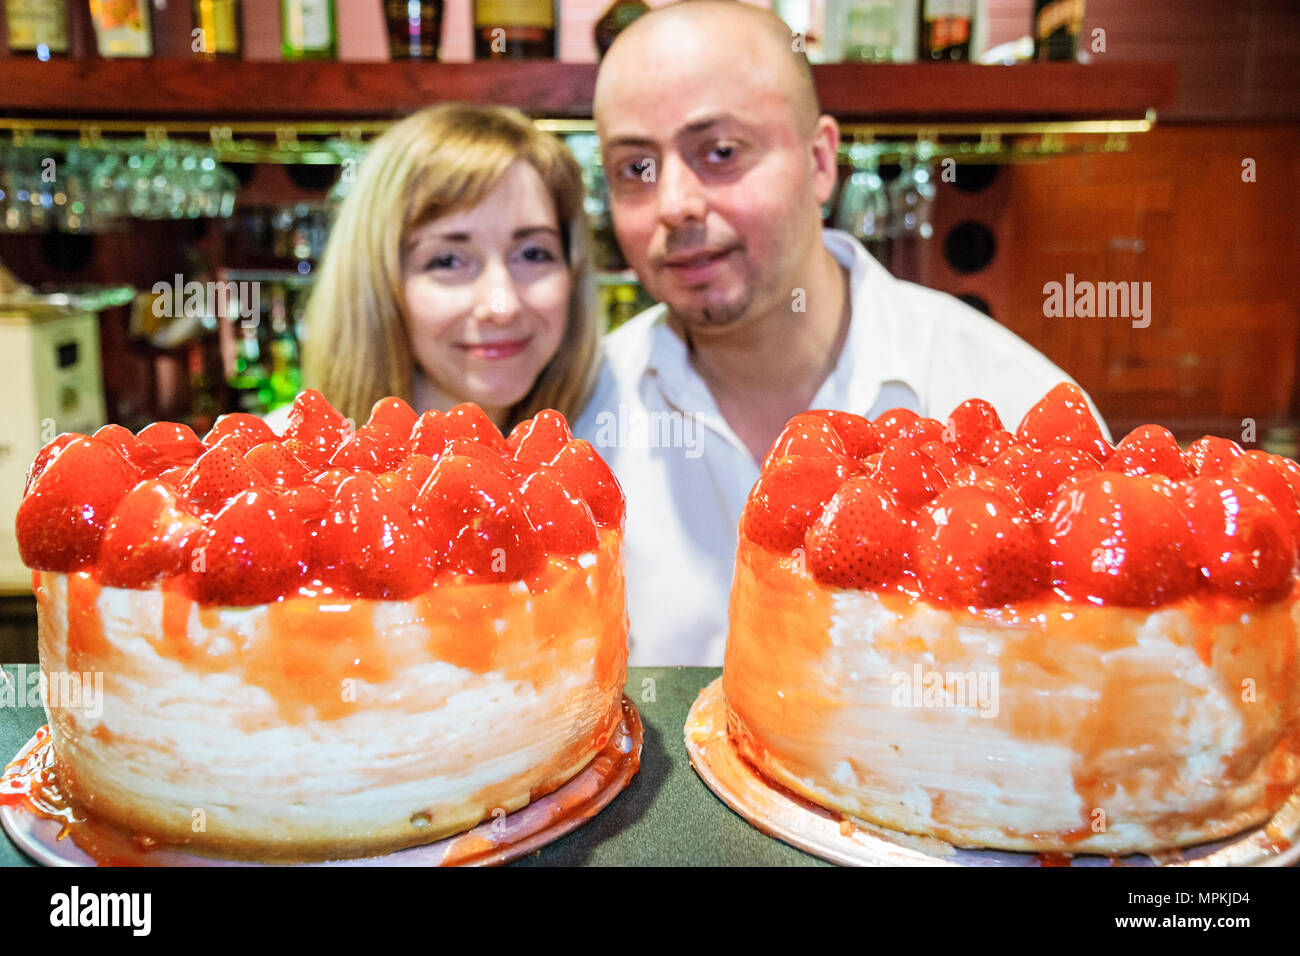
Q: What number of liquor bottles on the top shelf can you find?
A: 11